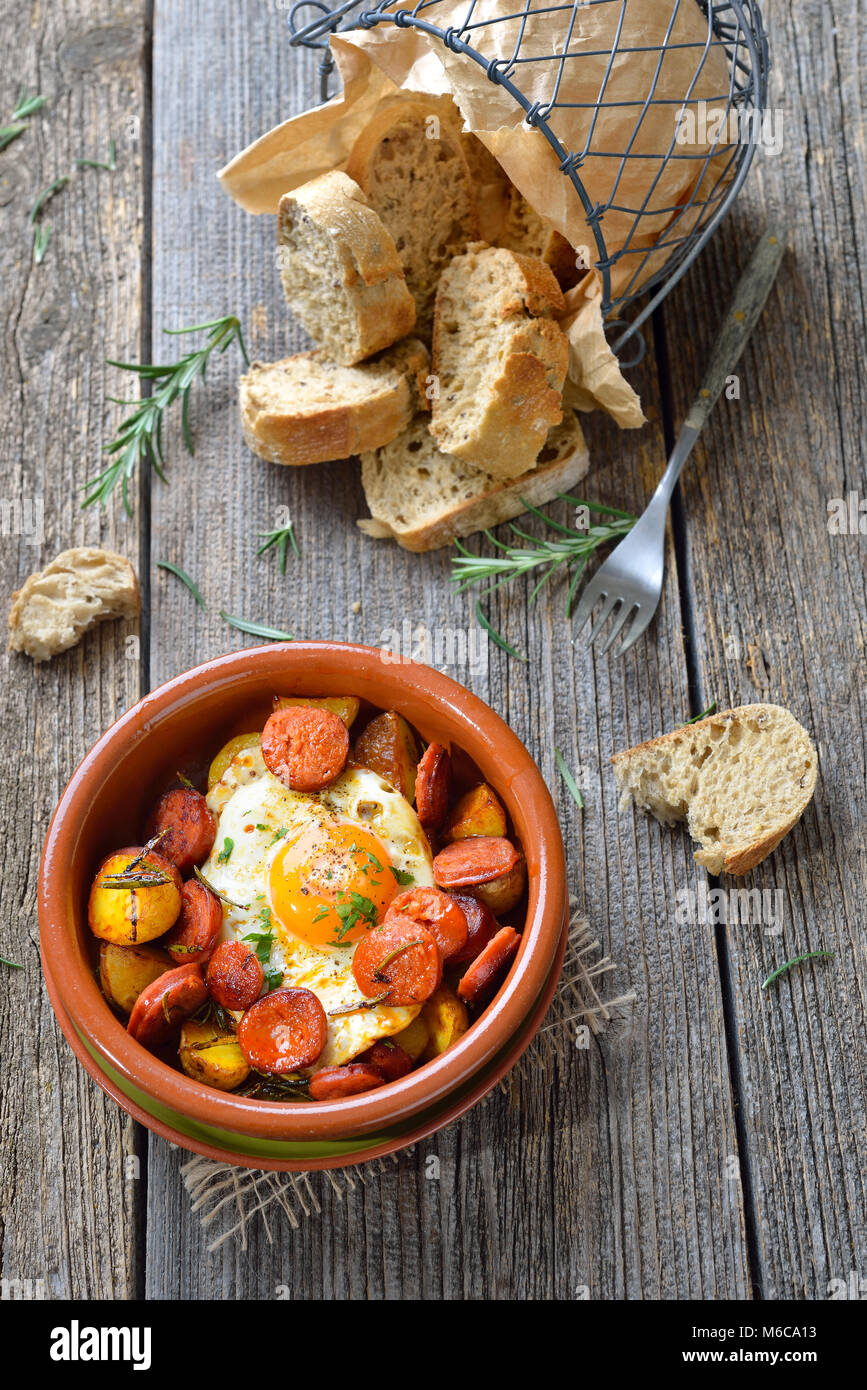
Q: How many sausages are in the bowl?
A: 14